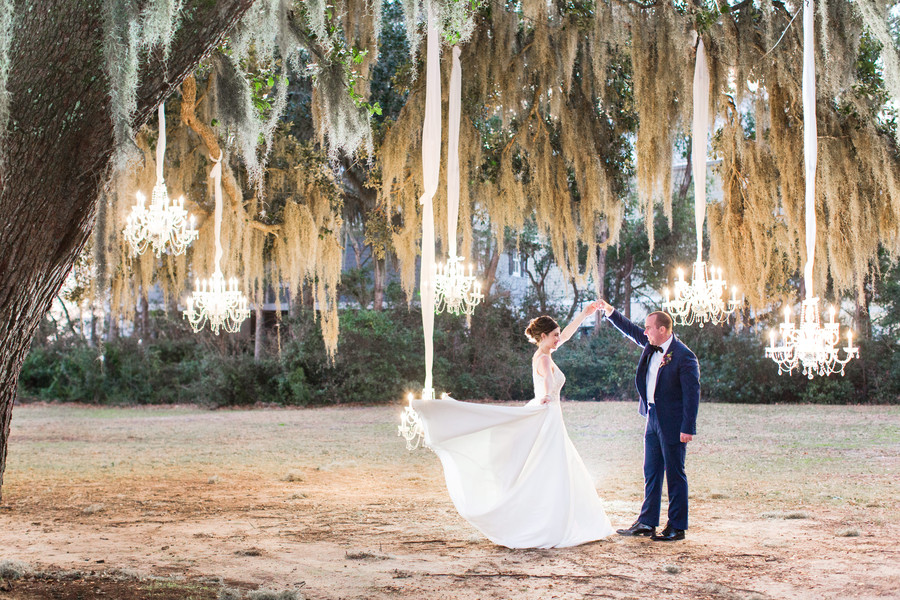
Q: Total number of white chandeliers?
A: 6